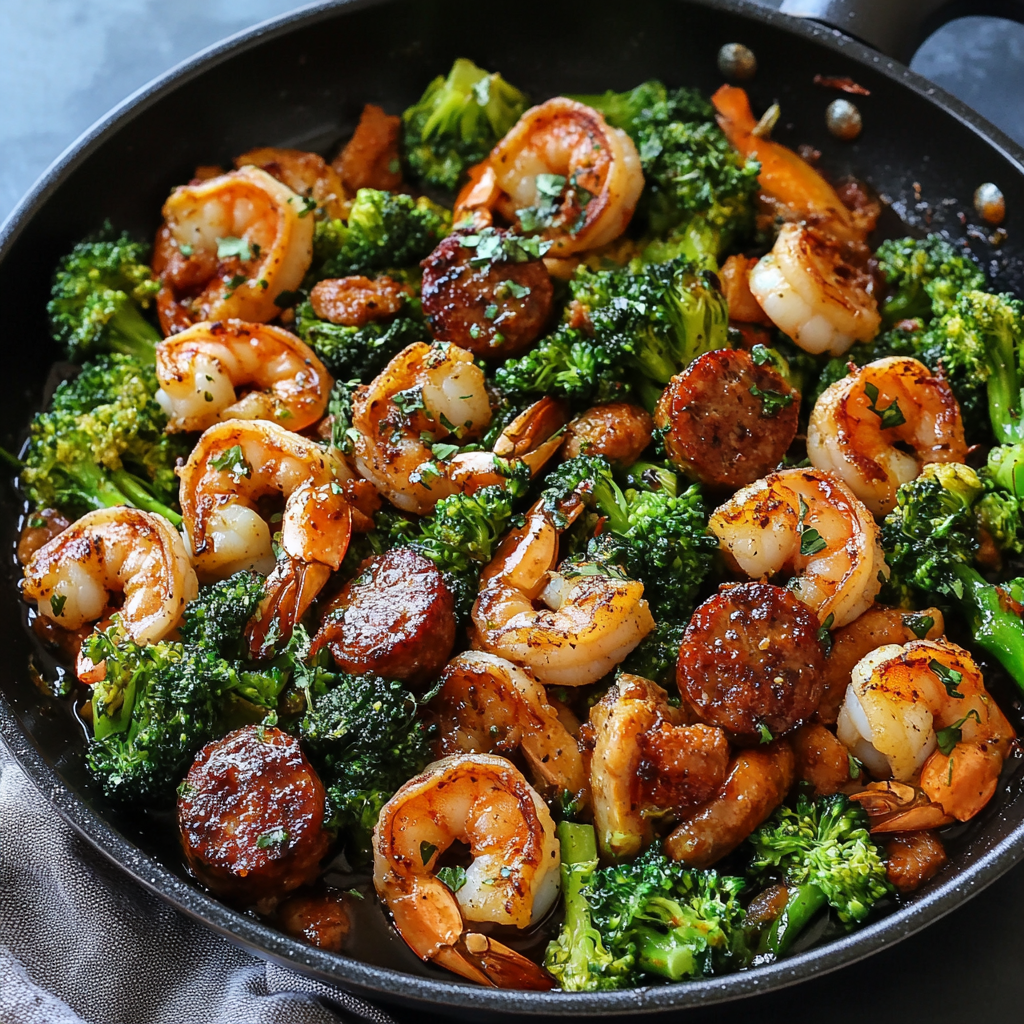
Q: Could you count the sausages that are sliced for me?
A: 5